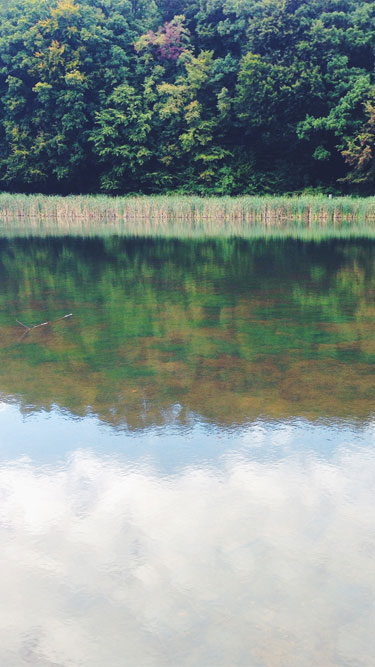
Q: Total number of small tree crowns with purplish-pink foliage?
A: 1